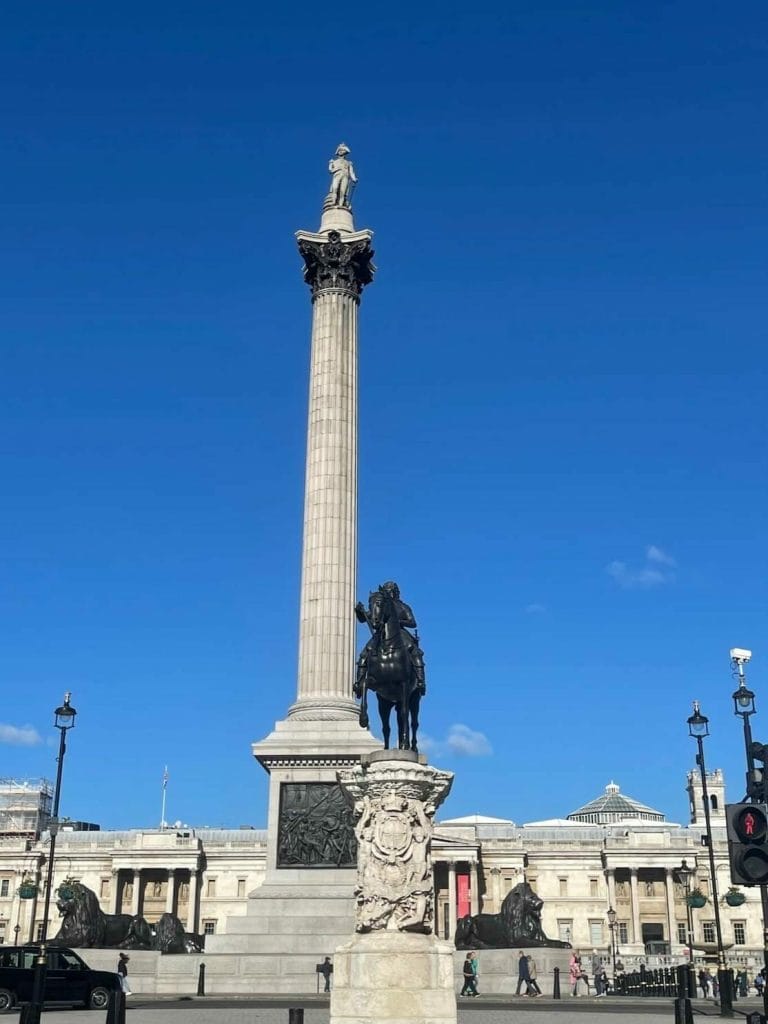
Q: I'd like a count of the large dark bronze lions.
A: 3